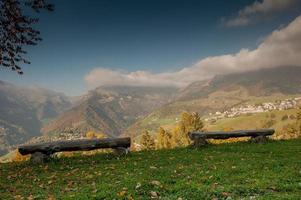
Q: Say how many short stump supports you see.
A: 4